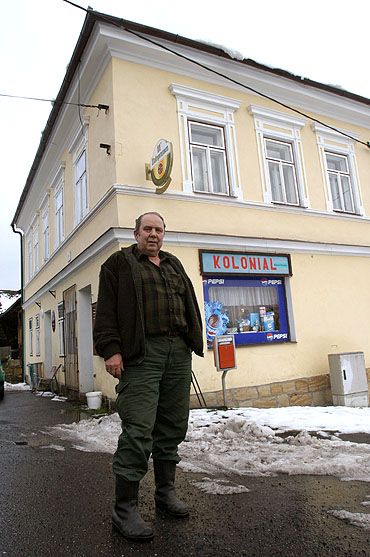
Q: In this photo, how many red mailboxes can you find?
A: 1